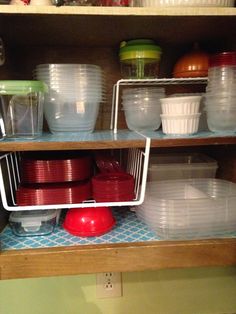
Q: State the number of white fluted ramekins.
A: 2